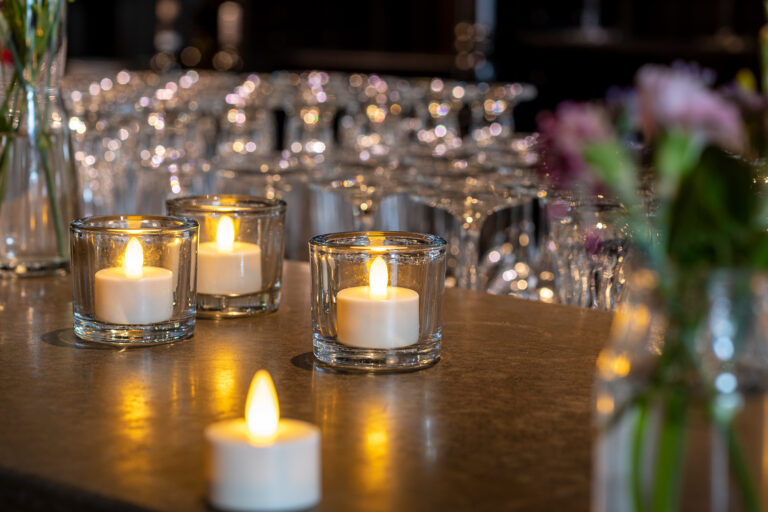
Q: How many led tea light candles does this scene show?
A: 4